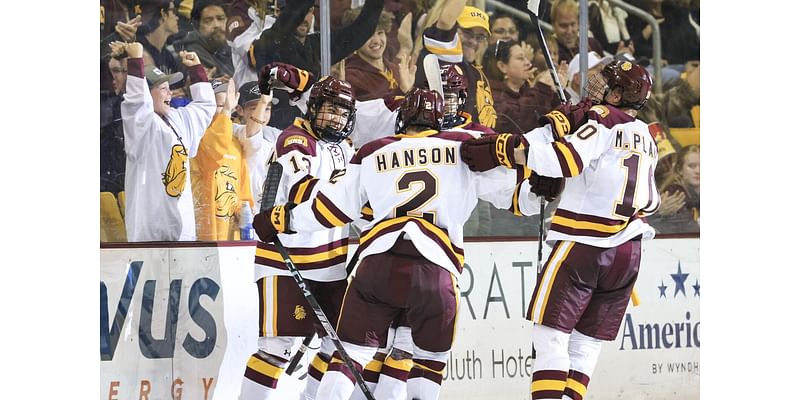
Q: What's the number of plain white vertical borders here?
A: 2